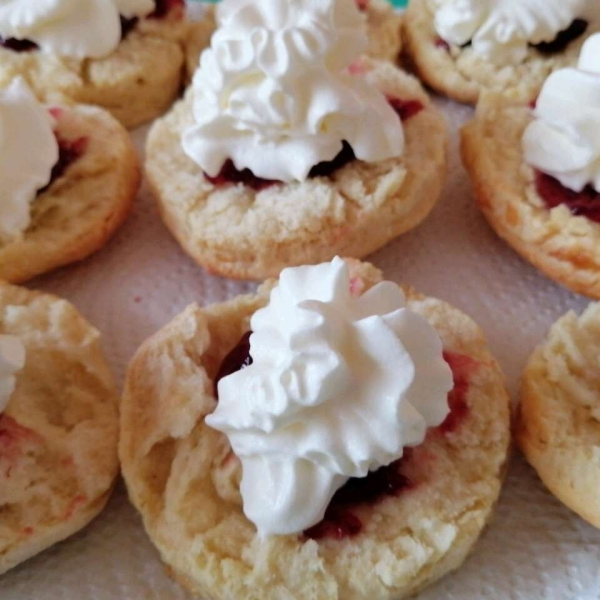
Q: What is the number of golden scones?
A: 9